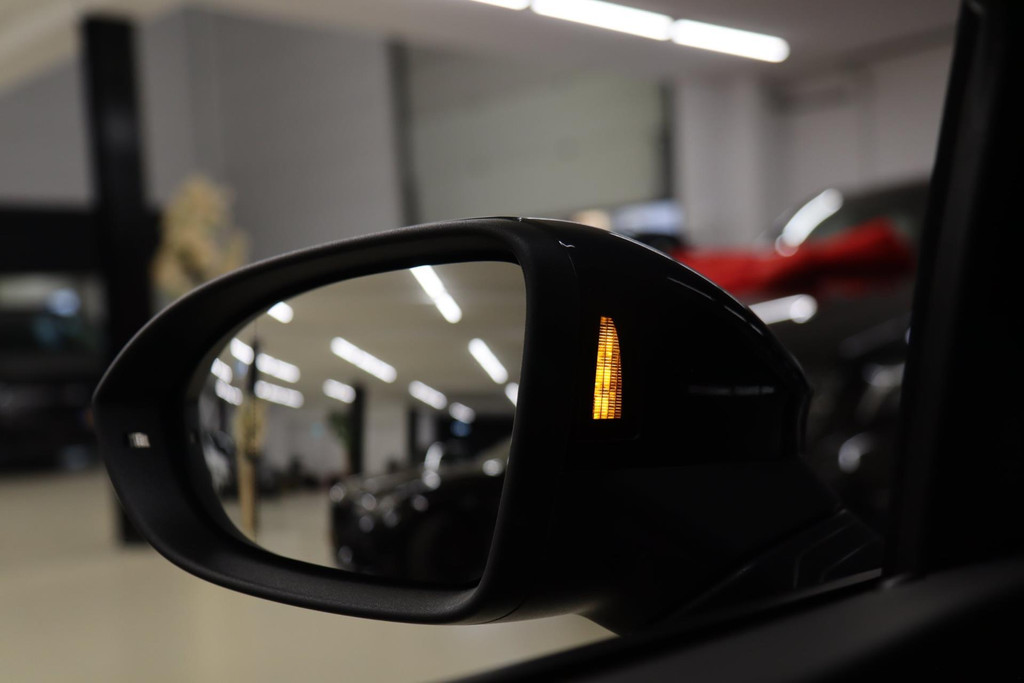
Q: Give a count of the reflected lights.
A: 13